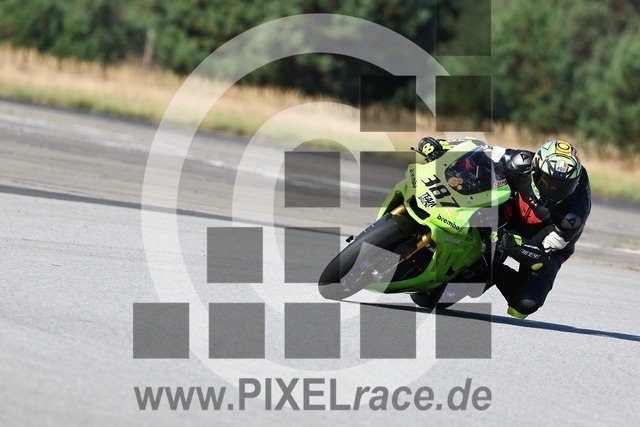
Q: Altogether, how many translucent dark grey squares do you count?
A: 14